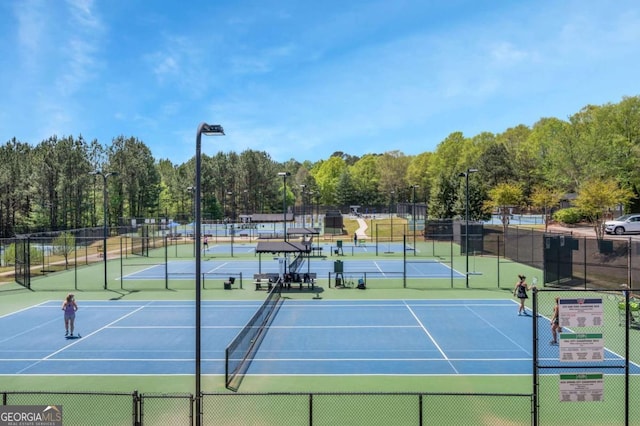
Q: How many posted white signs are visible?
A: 3